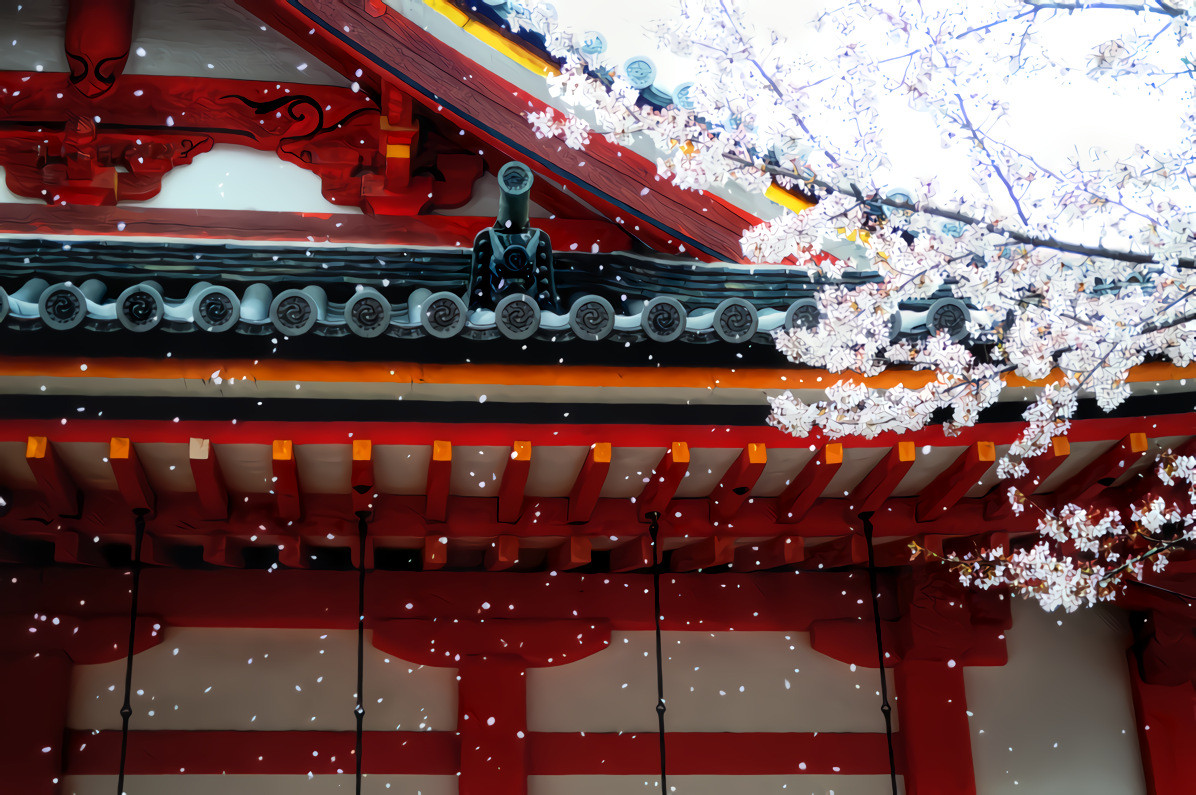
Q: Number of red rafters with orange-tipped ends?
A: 14